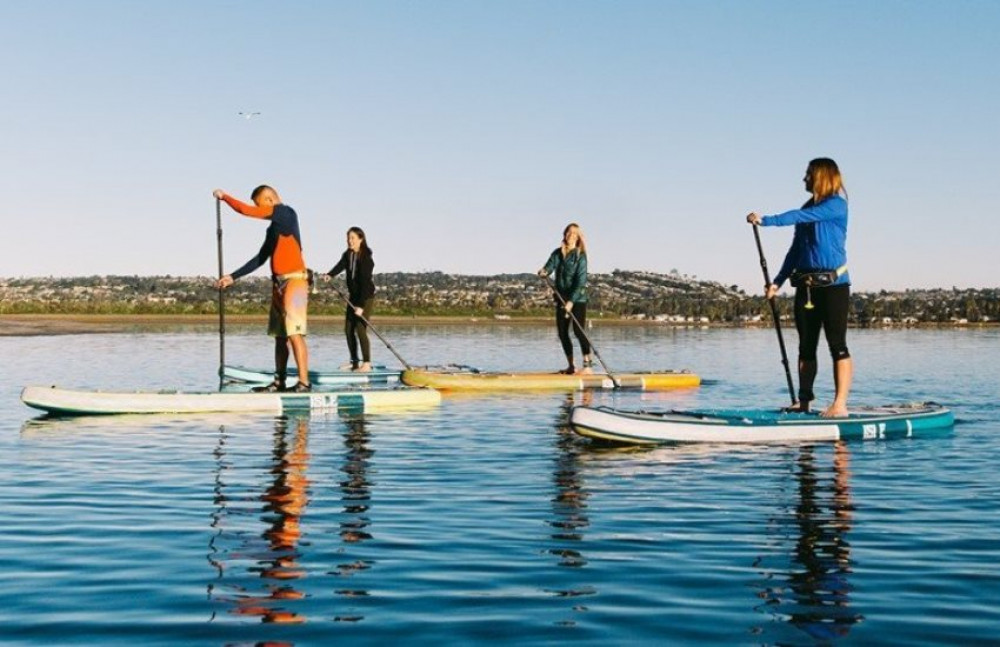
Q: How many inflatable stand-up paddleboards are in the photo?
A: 4